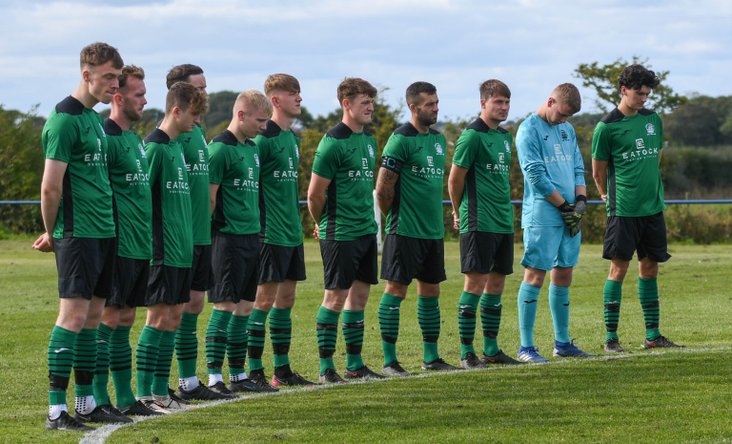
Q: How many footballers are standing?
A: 11